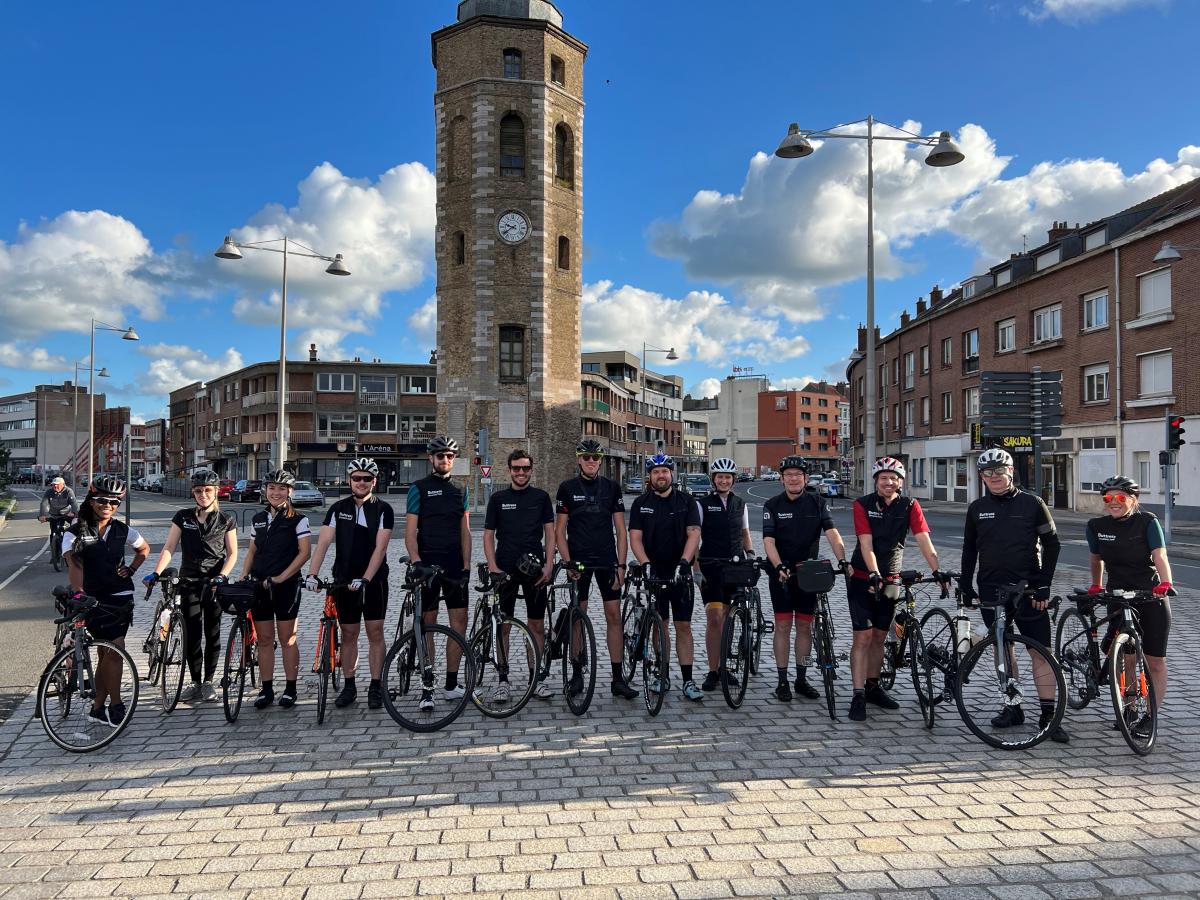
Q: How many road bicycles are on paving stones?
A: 13